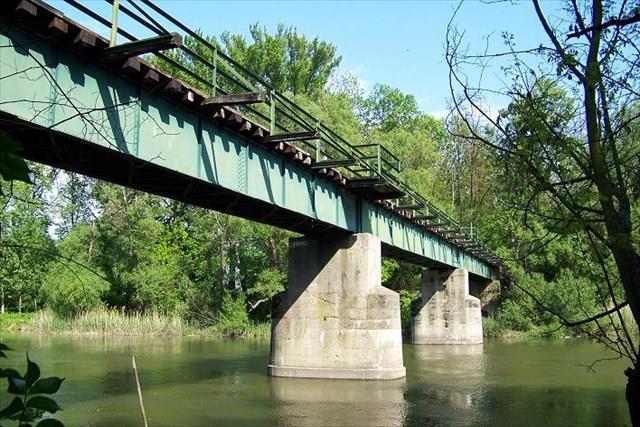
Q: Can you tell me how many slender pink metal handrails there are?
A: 0